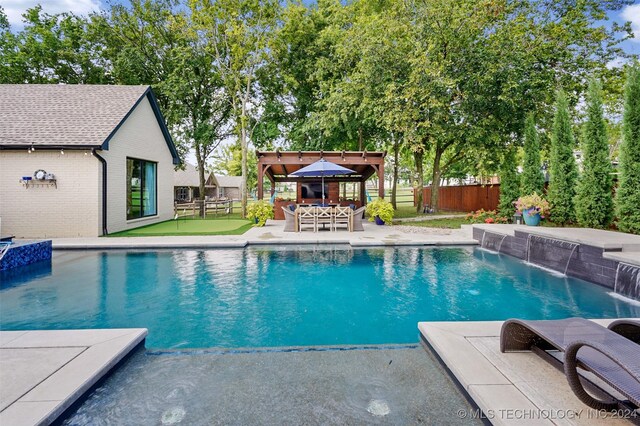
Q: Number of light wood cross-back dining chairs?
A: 3